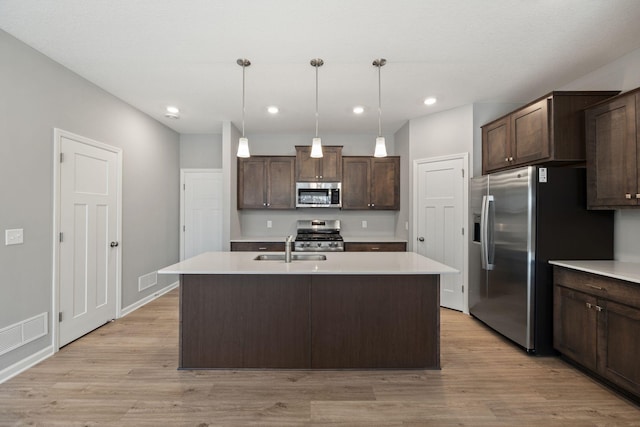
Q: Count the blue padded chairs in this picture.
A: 0